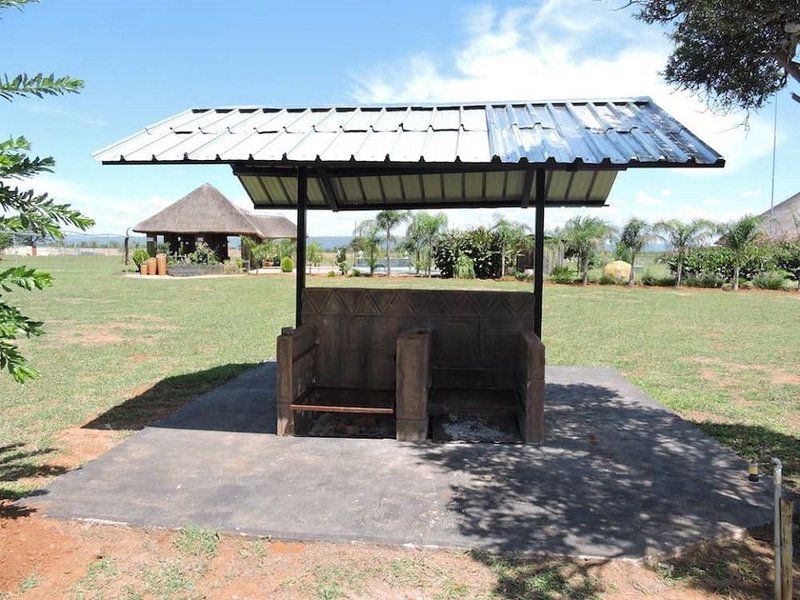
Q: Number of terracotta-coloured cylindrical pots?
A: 3